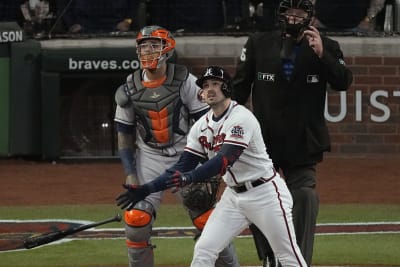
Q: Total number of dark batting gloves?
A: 2